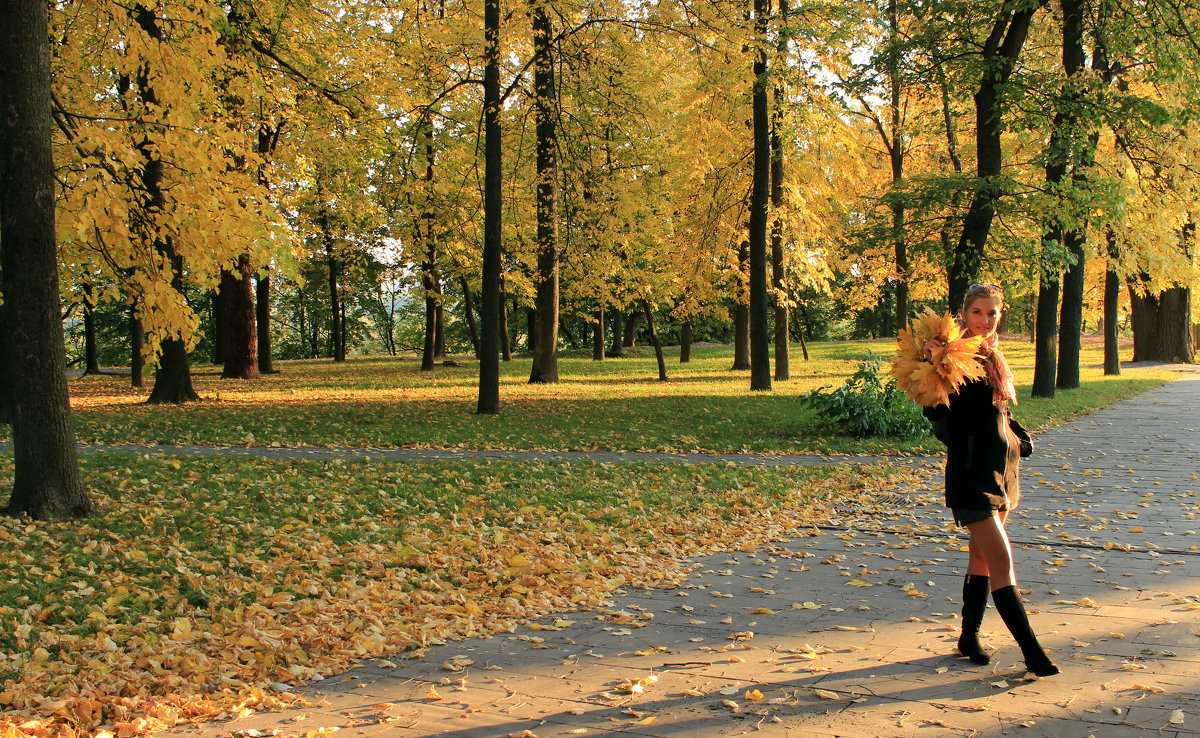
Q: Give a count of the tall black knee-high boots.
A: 2